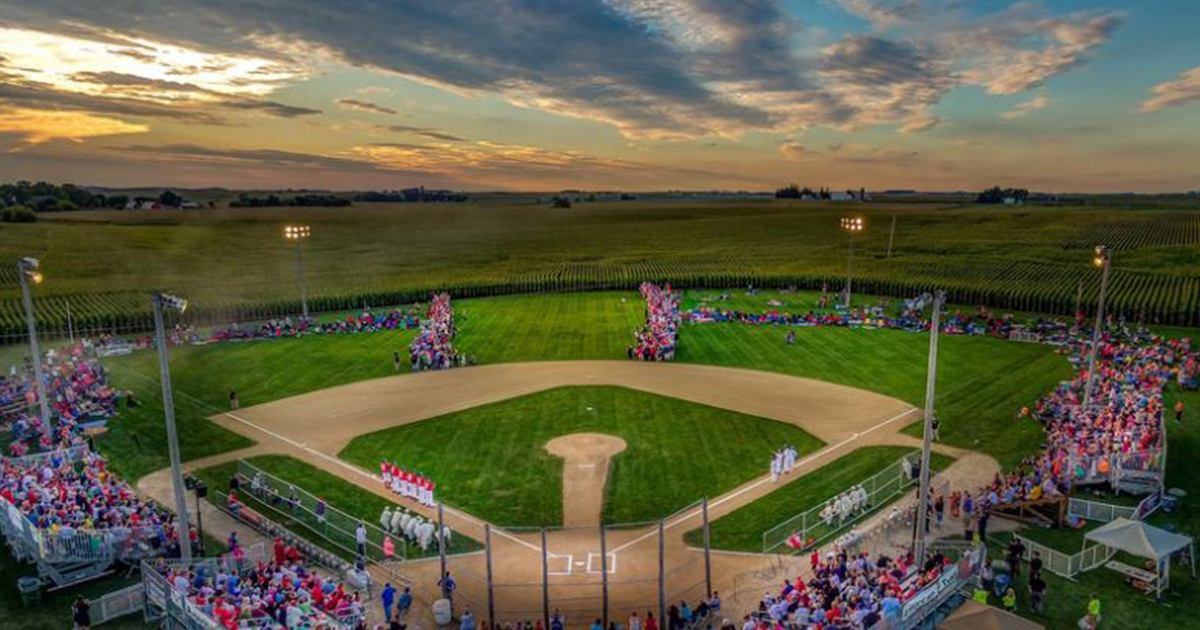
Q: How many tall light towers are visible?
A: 6